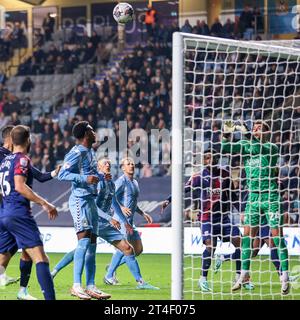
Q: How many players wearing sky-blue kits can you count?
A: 3